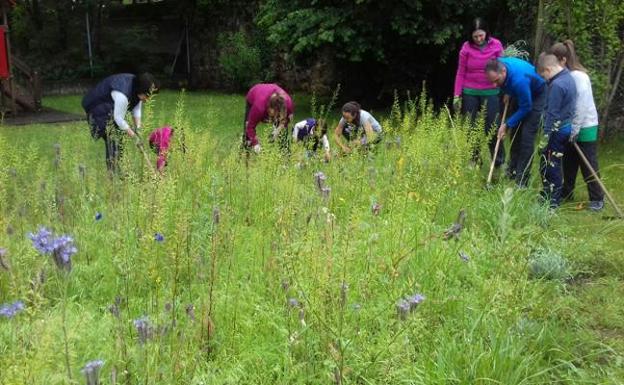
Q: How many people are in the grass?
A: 9